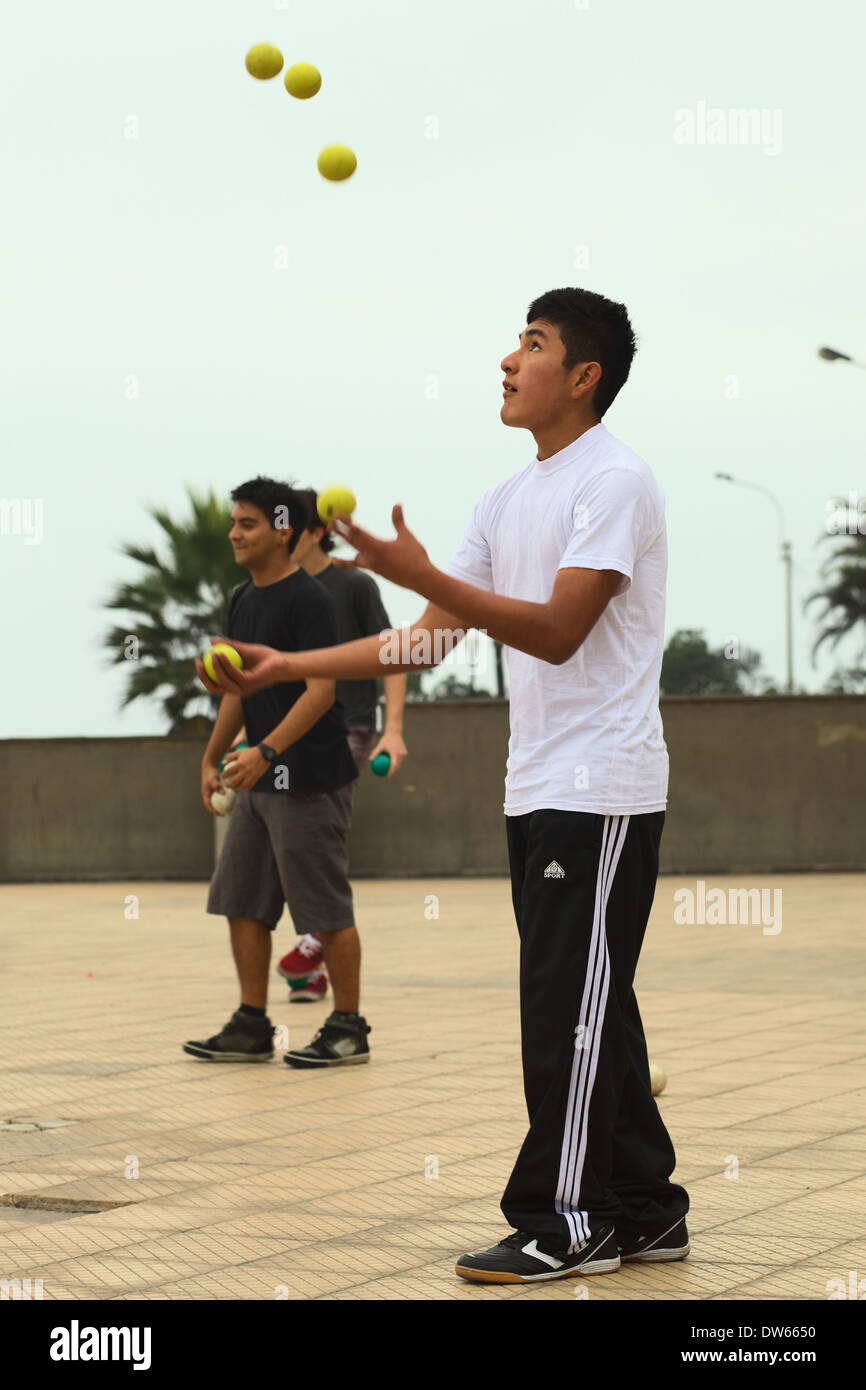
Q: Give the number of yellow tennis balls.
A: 5